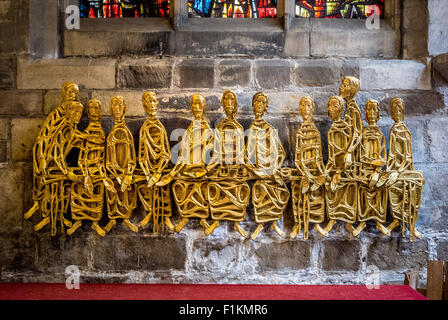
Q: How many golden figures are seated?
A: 11